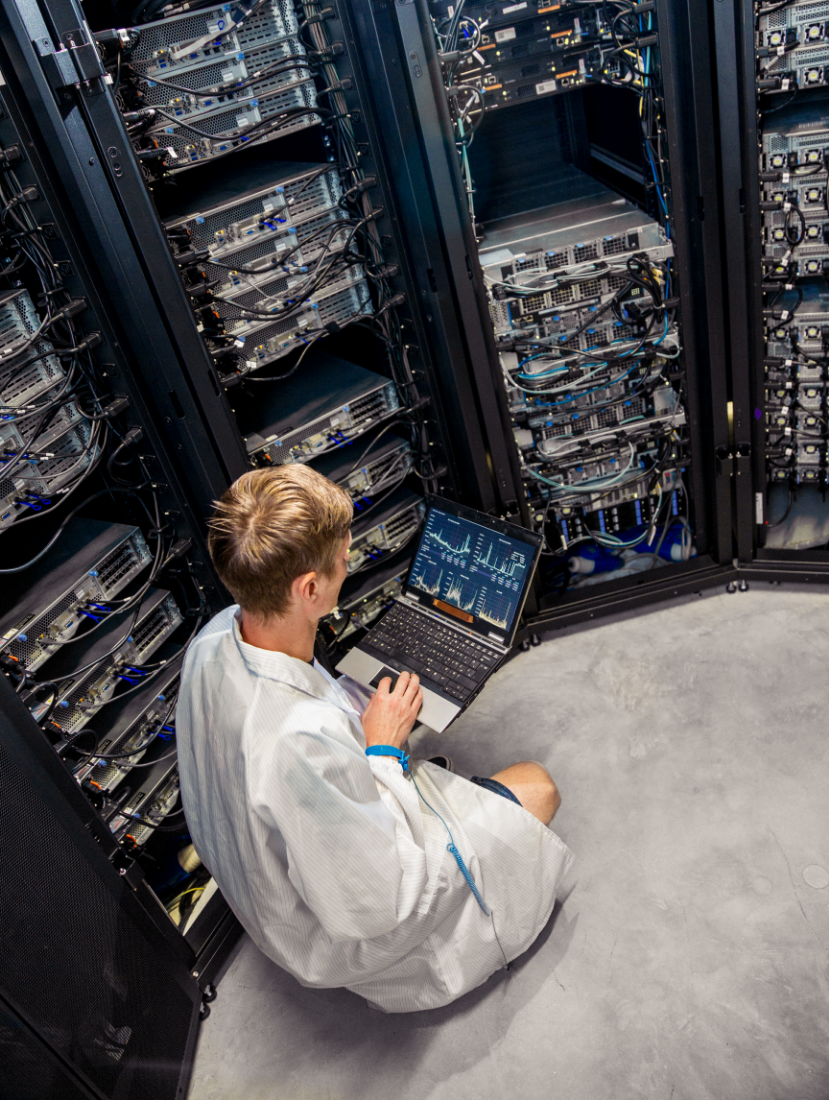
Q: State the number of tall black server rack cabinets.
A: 4